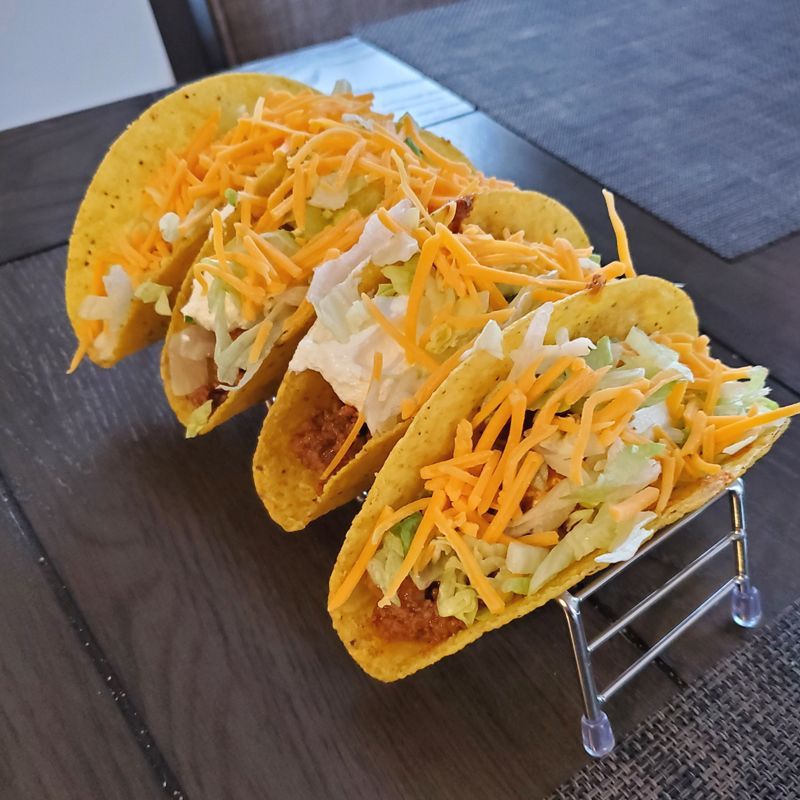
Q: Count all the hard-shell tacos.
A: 4